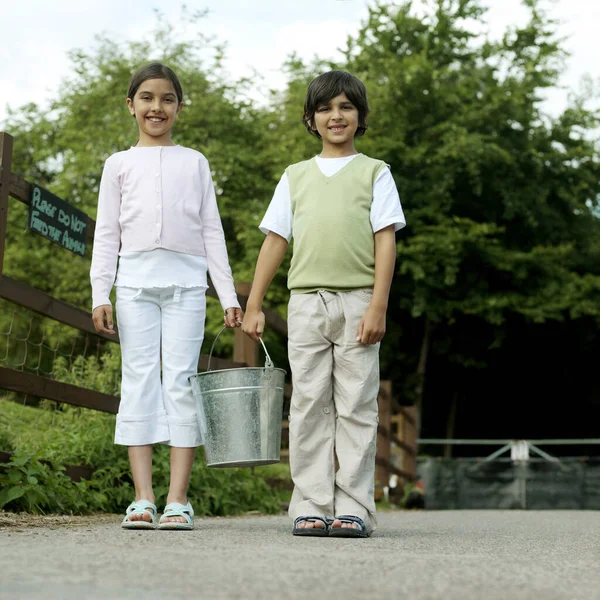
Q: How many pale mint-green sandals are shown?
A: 2